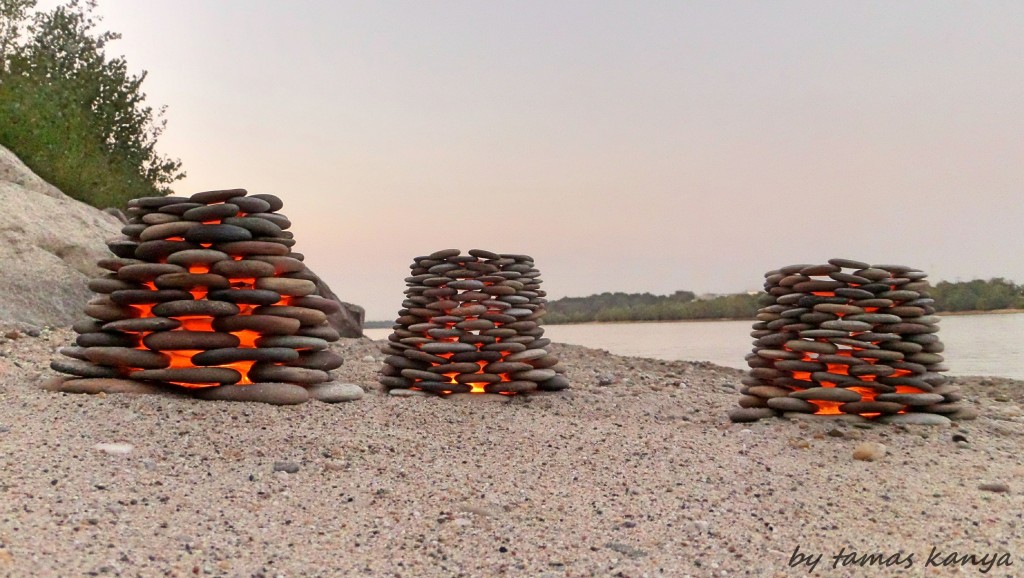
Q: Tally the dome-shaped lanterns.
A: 3